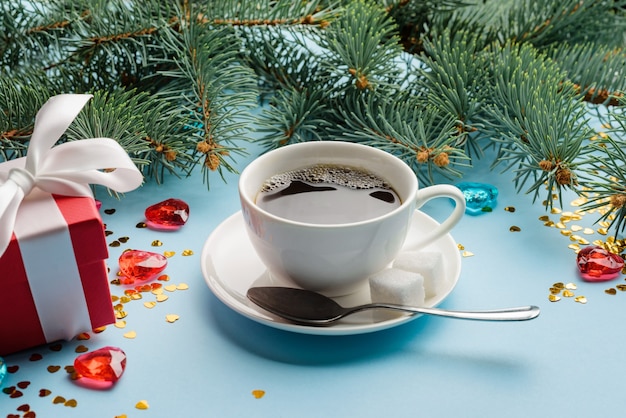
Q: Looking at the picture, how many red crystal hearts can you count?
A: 4